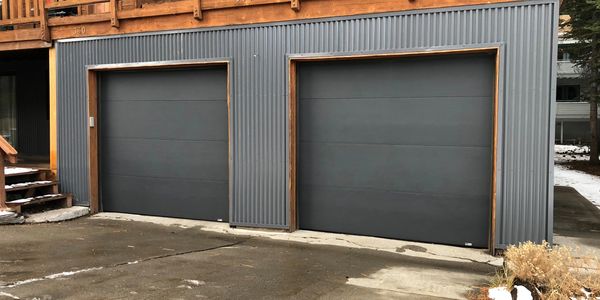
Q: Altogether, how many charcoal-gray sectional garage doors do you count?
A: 2